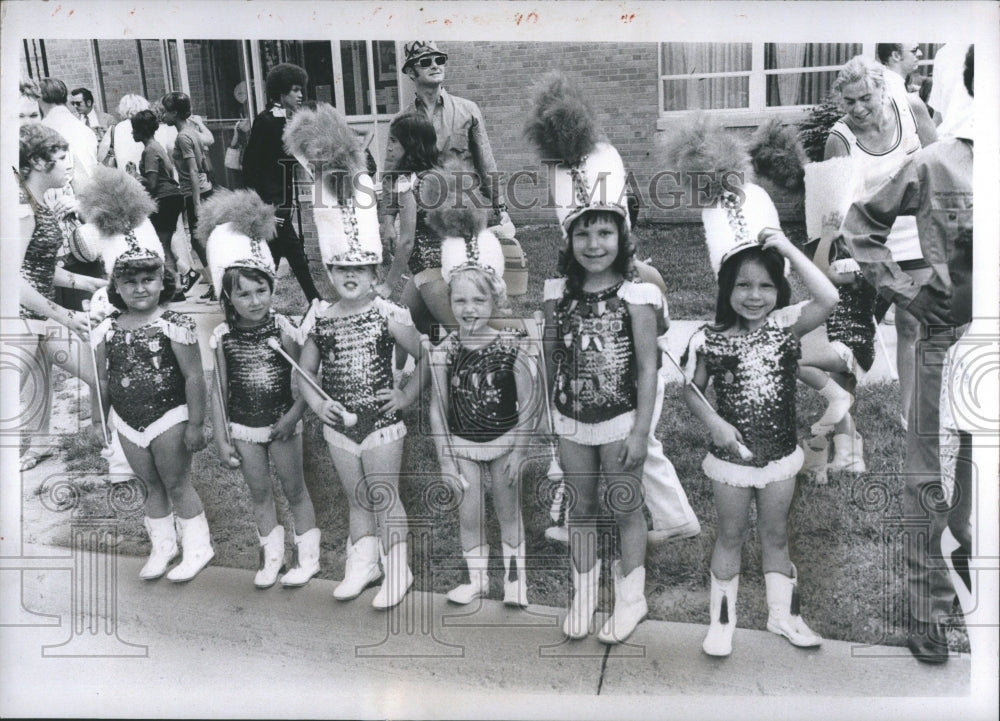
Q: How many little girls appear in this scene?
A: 6